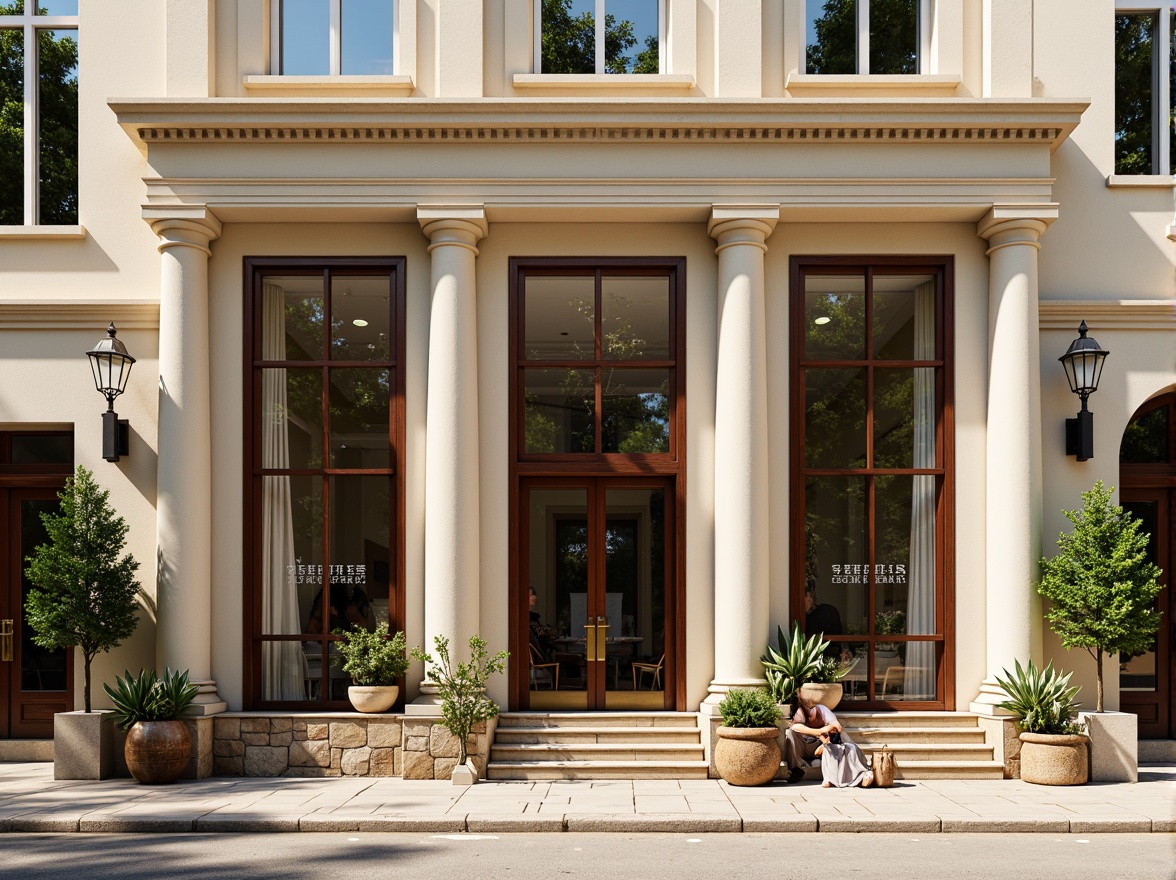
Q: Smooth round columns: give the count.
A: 4